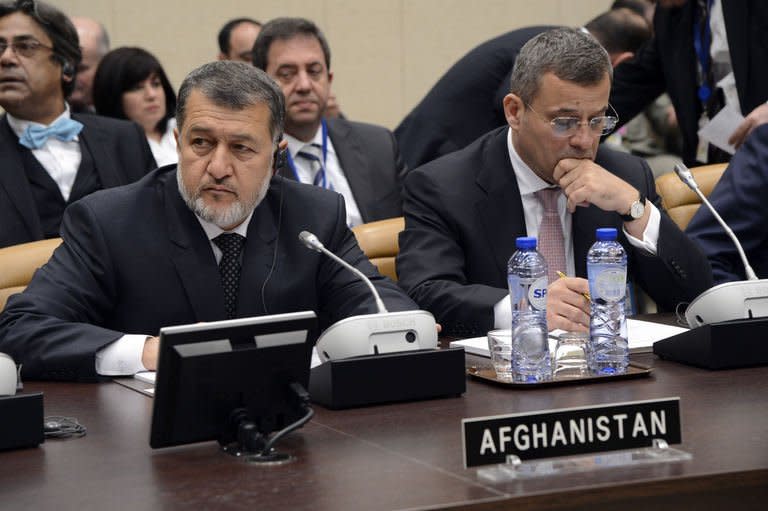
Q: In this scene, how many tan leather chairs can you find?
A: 3